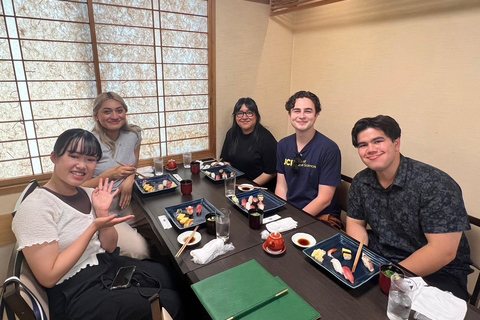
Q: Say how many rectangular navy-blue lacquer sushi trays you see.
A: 5